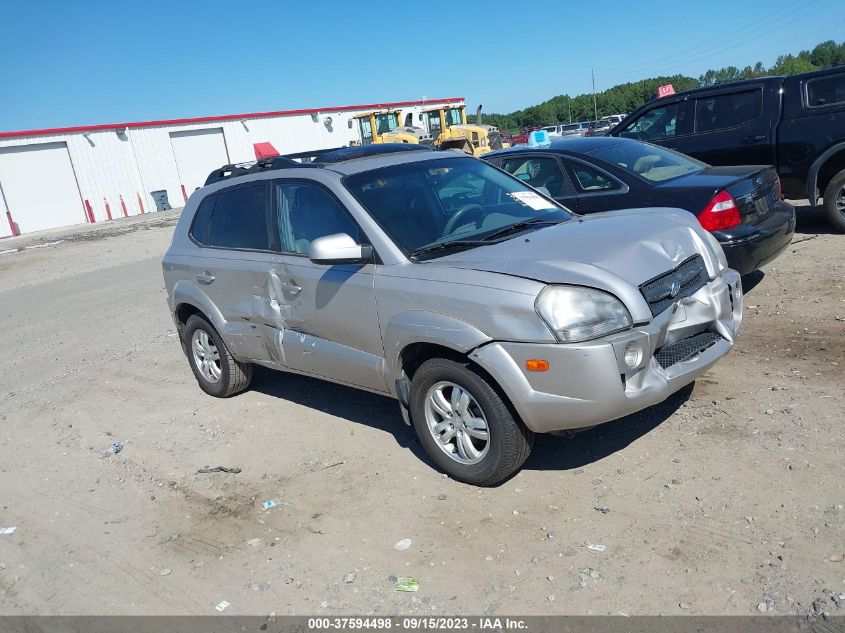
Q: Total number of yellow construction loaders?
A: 2